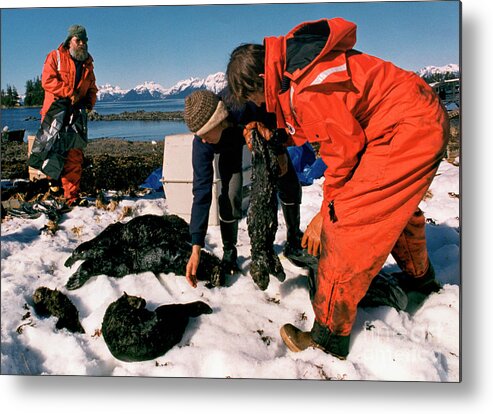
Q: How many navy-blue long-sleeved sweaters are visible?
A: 1